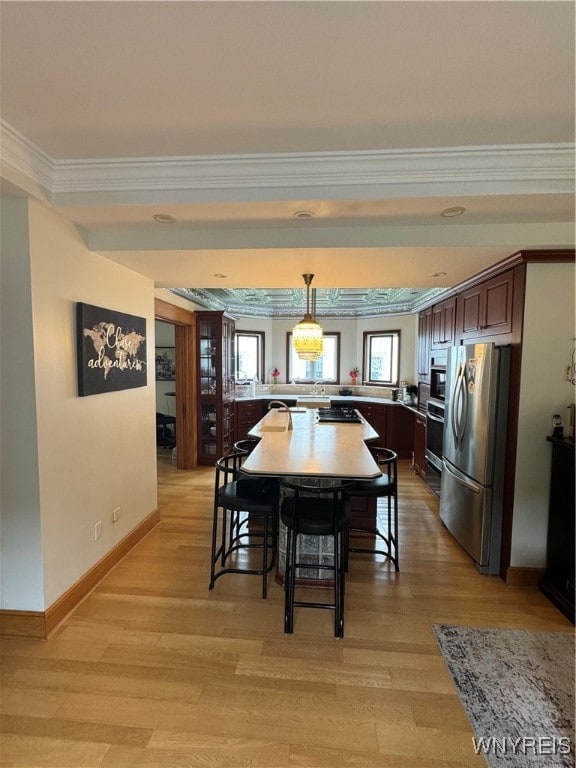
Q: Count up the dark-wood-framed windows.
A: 3